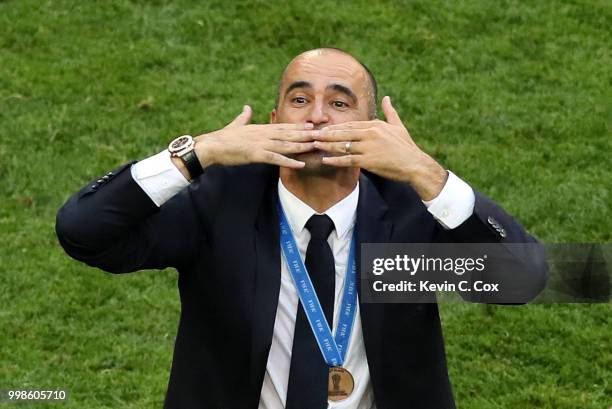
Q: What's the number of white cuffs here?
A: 2